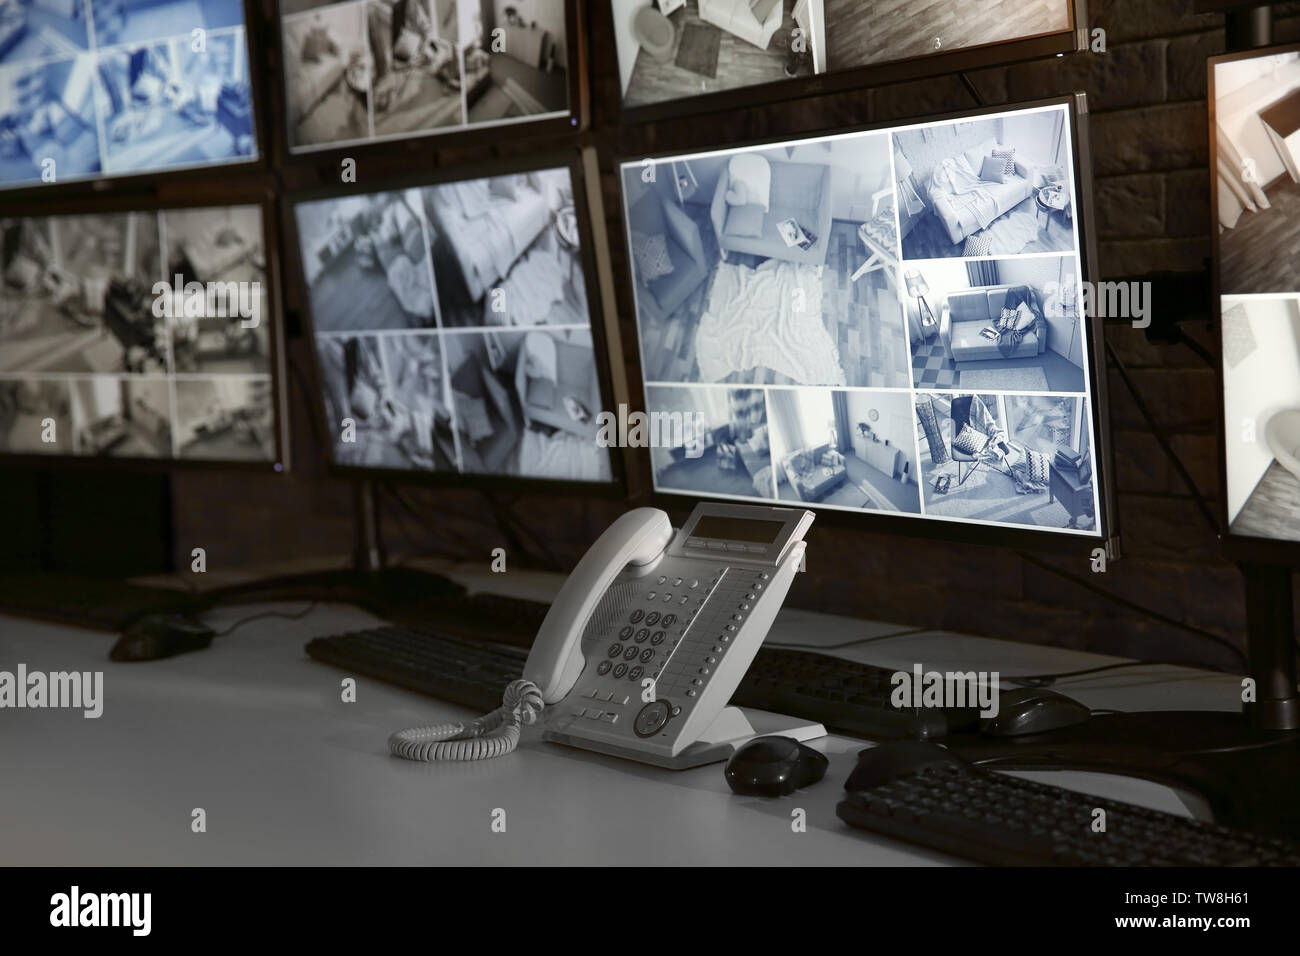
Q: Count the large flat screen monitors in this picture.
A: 7